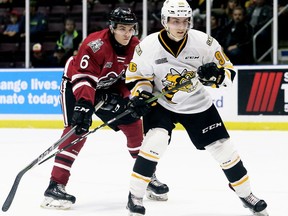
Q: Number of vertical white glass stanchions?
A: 5